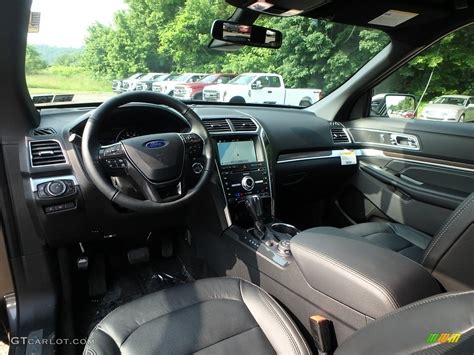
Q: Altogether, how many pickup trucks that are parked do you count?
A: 6